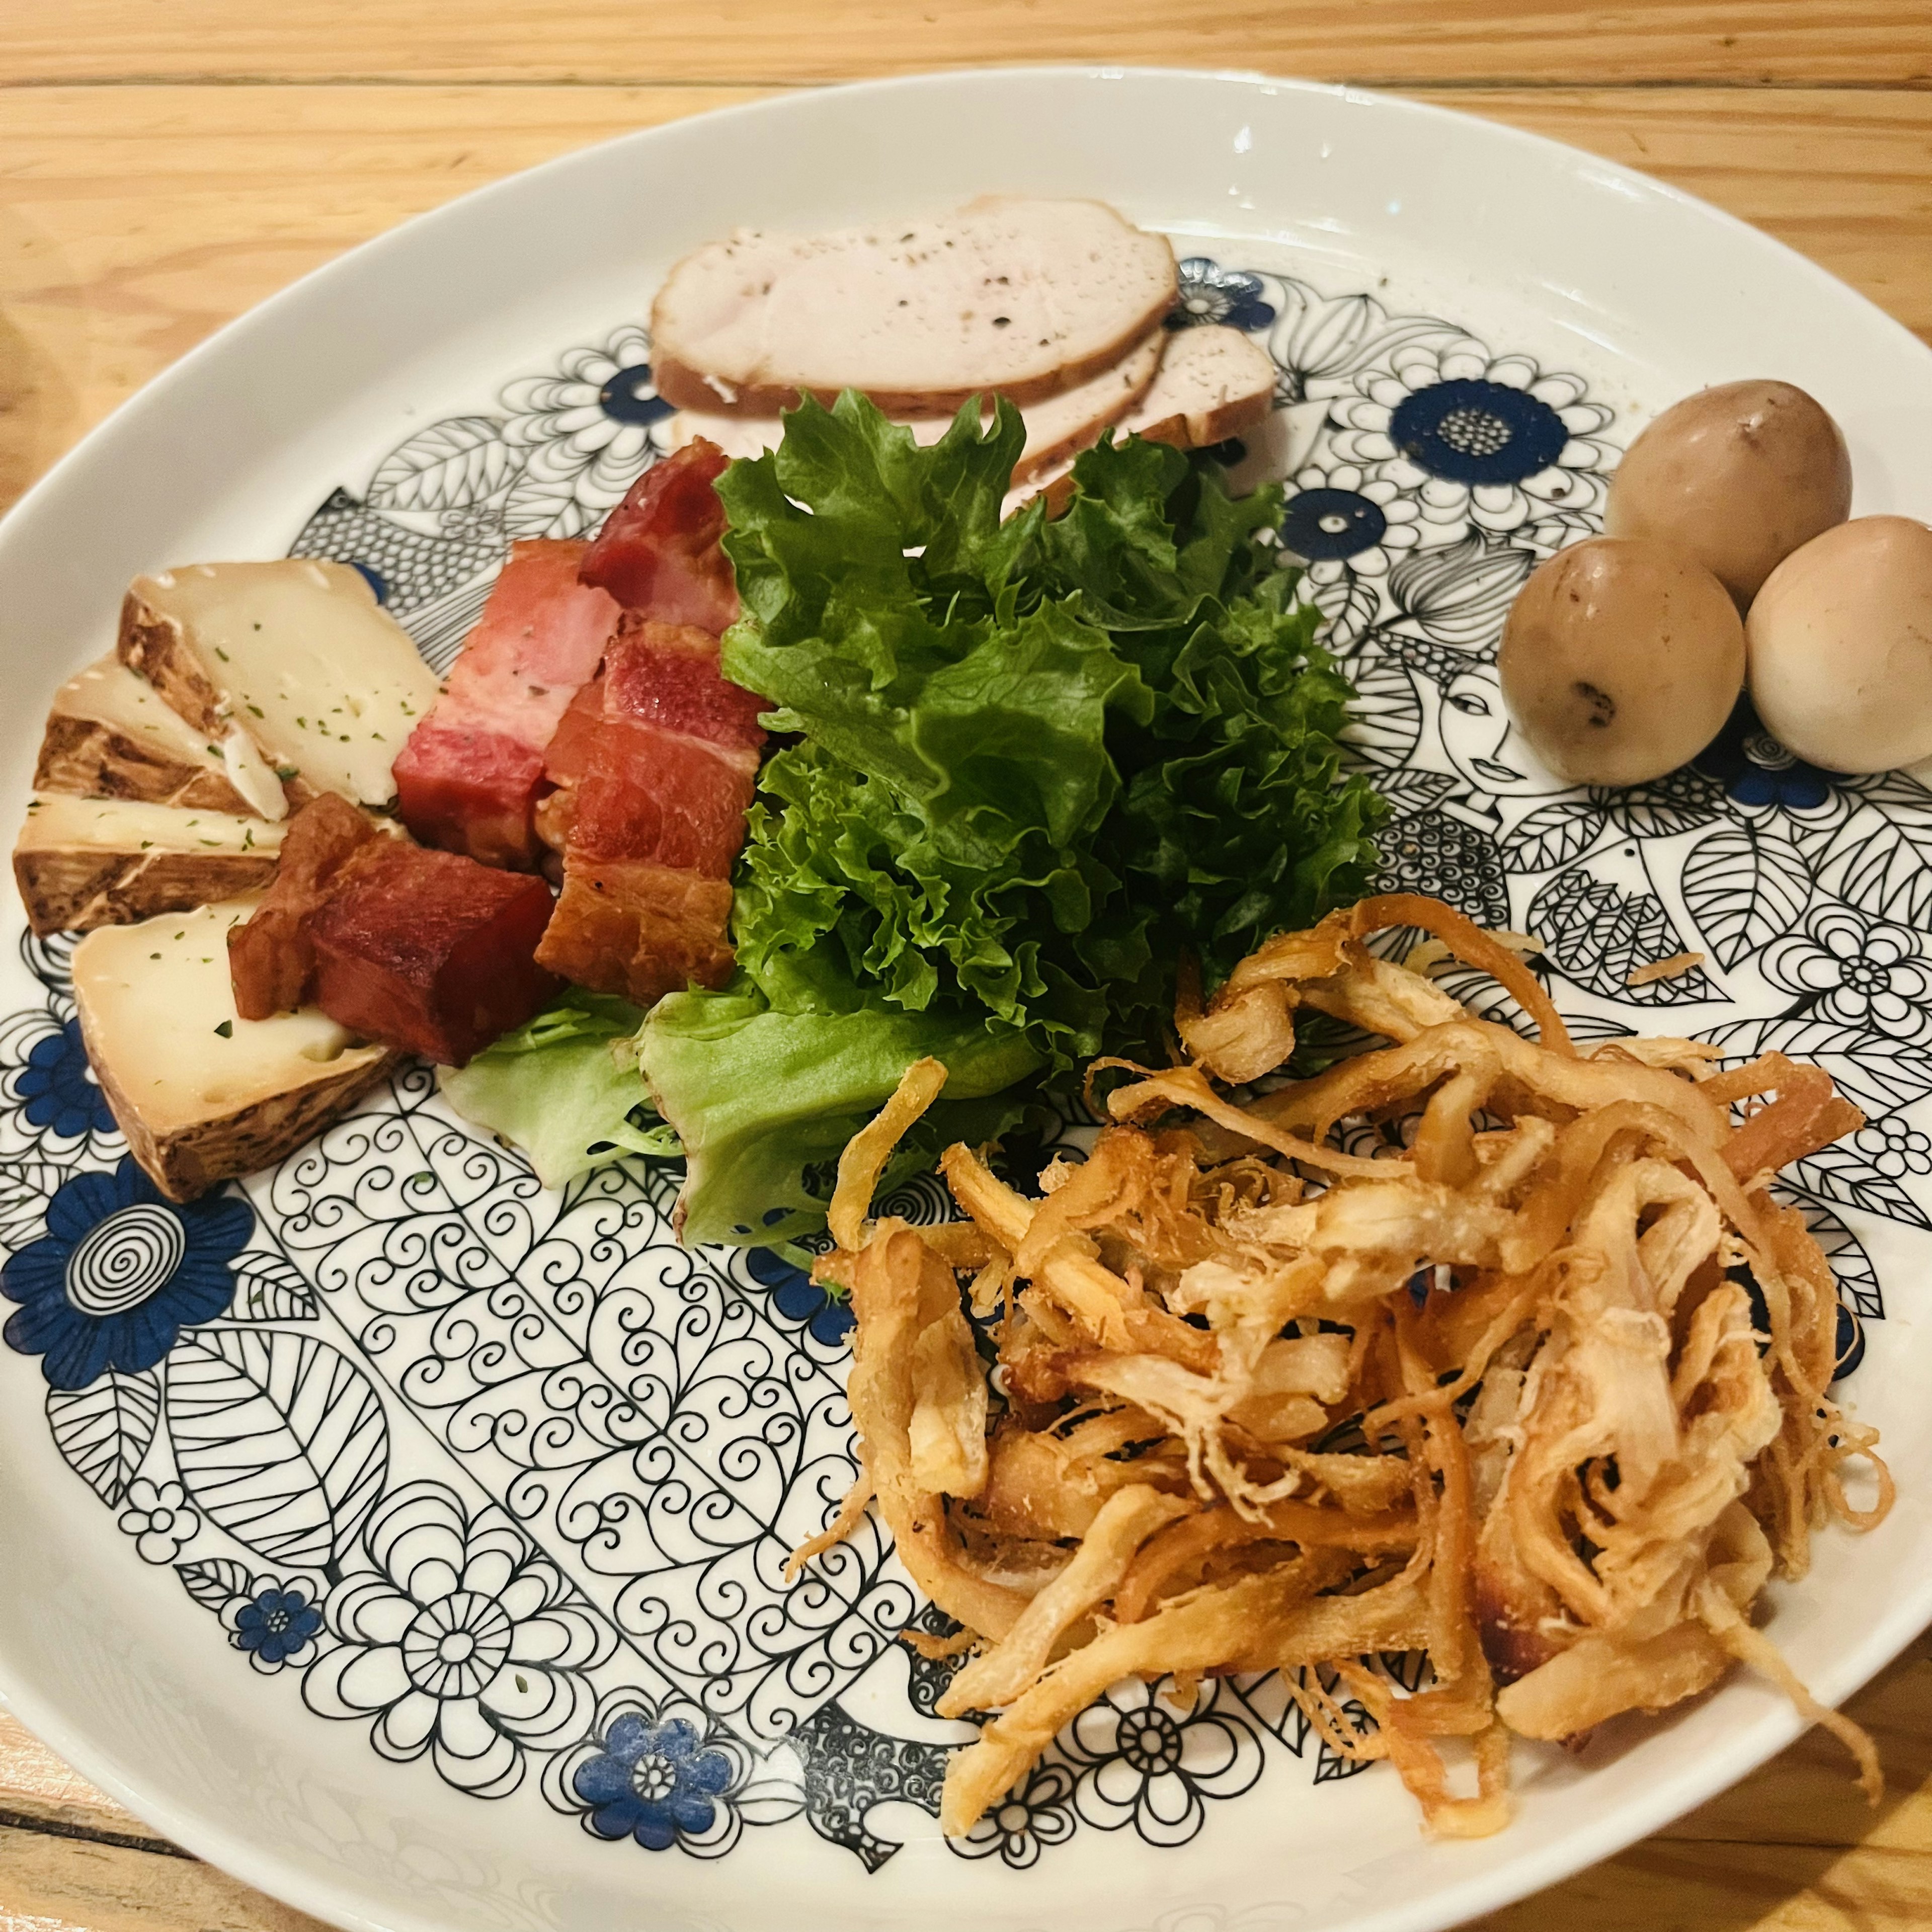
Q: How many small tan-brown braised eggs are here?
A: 3